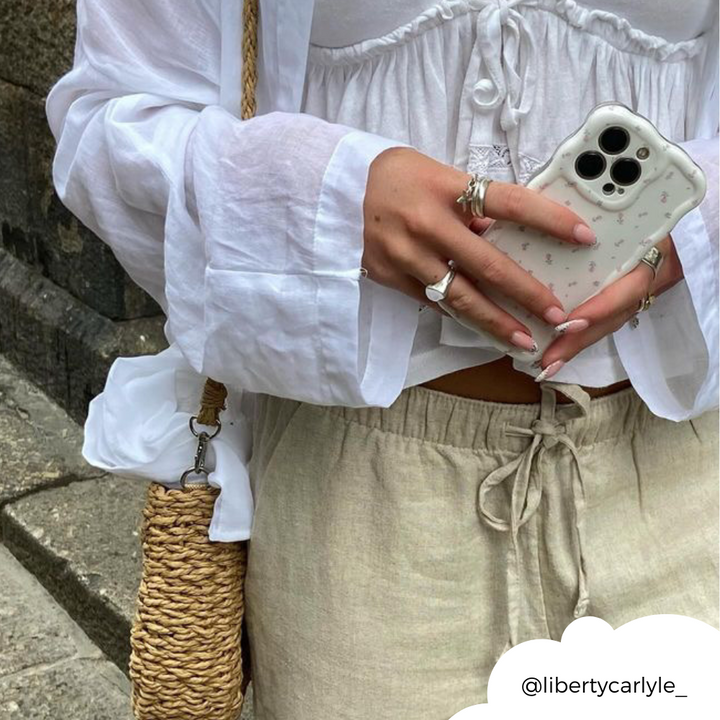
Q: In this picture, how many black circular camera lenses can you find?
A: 3